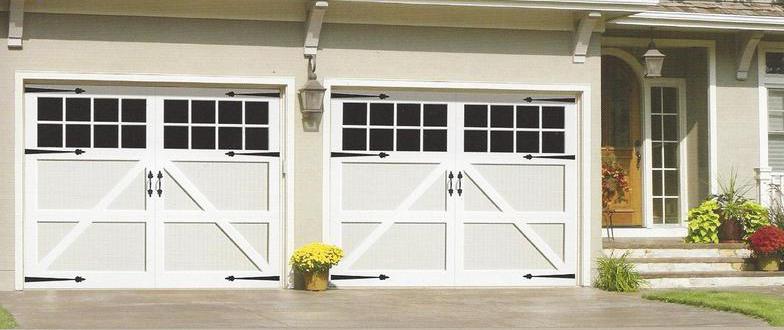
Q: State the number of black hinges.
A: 12